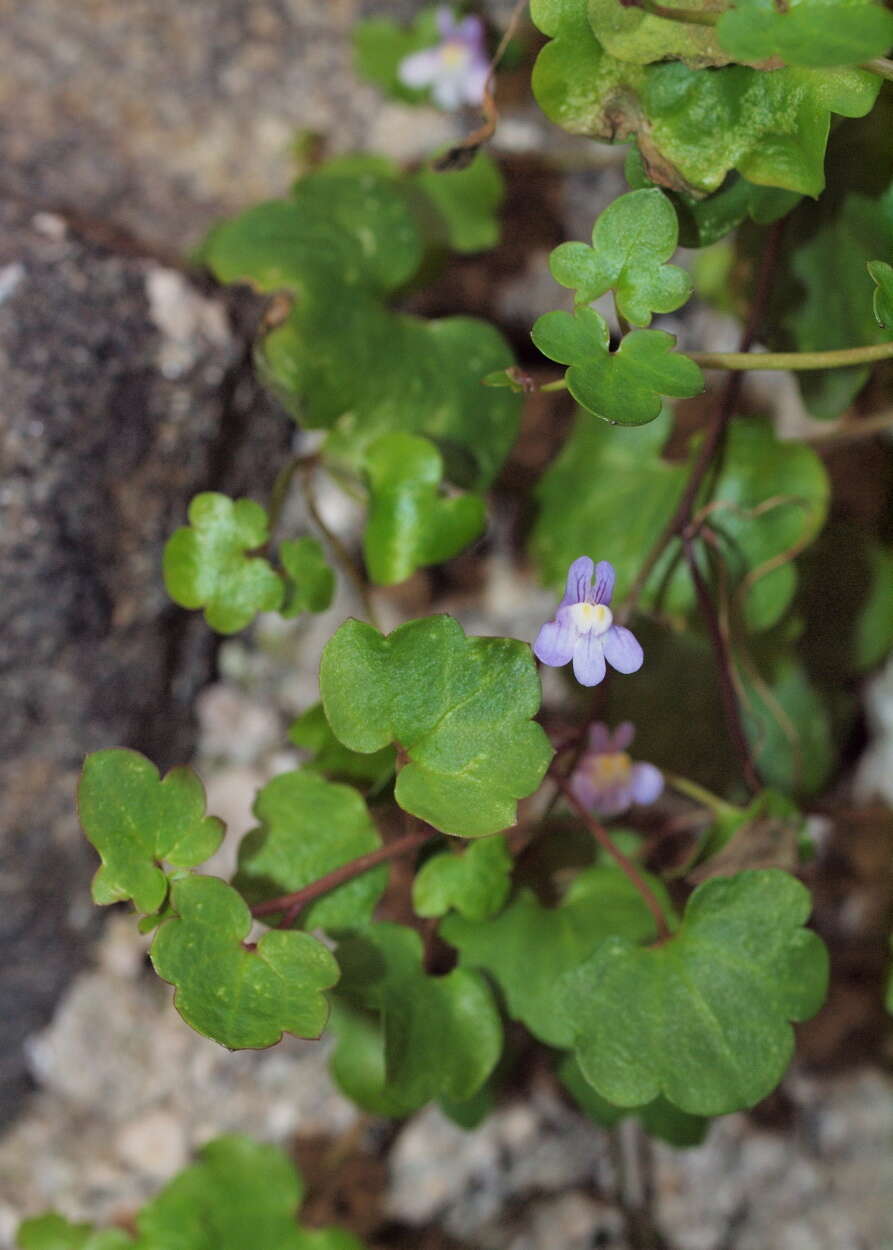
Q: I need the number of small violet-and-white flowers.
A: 3